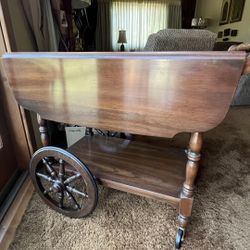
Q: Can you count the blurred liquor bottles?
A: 0